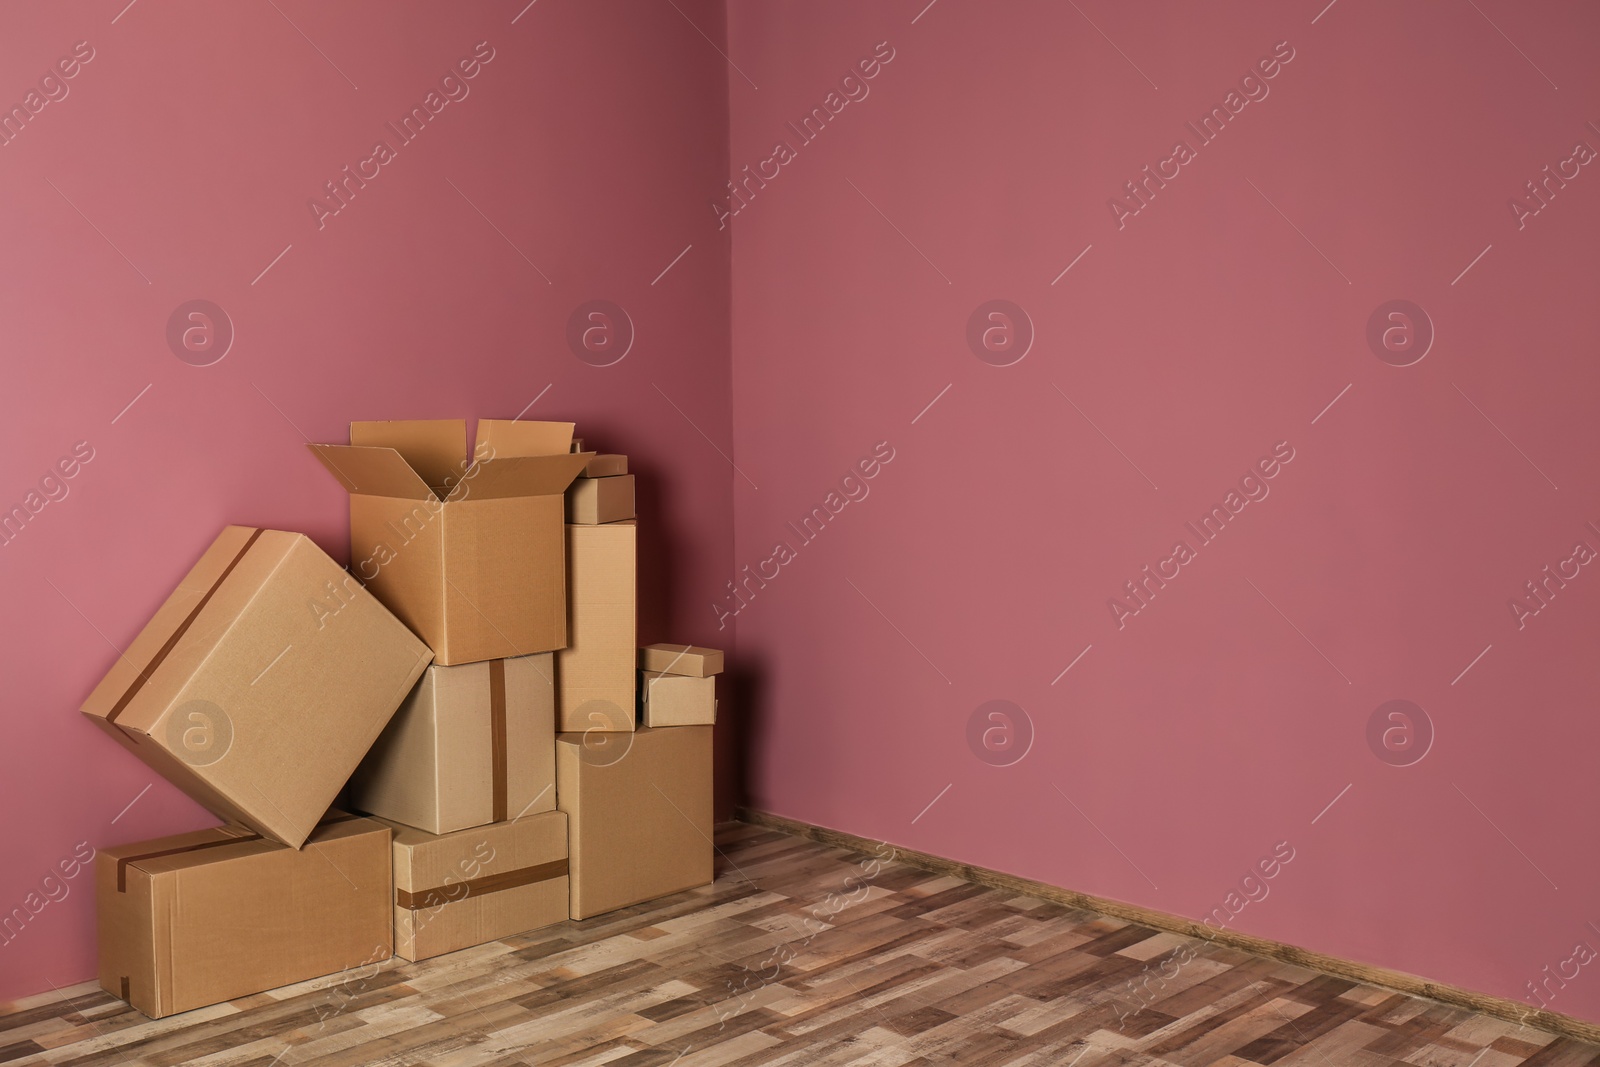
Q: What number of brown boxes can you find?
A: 12